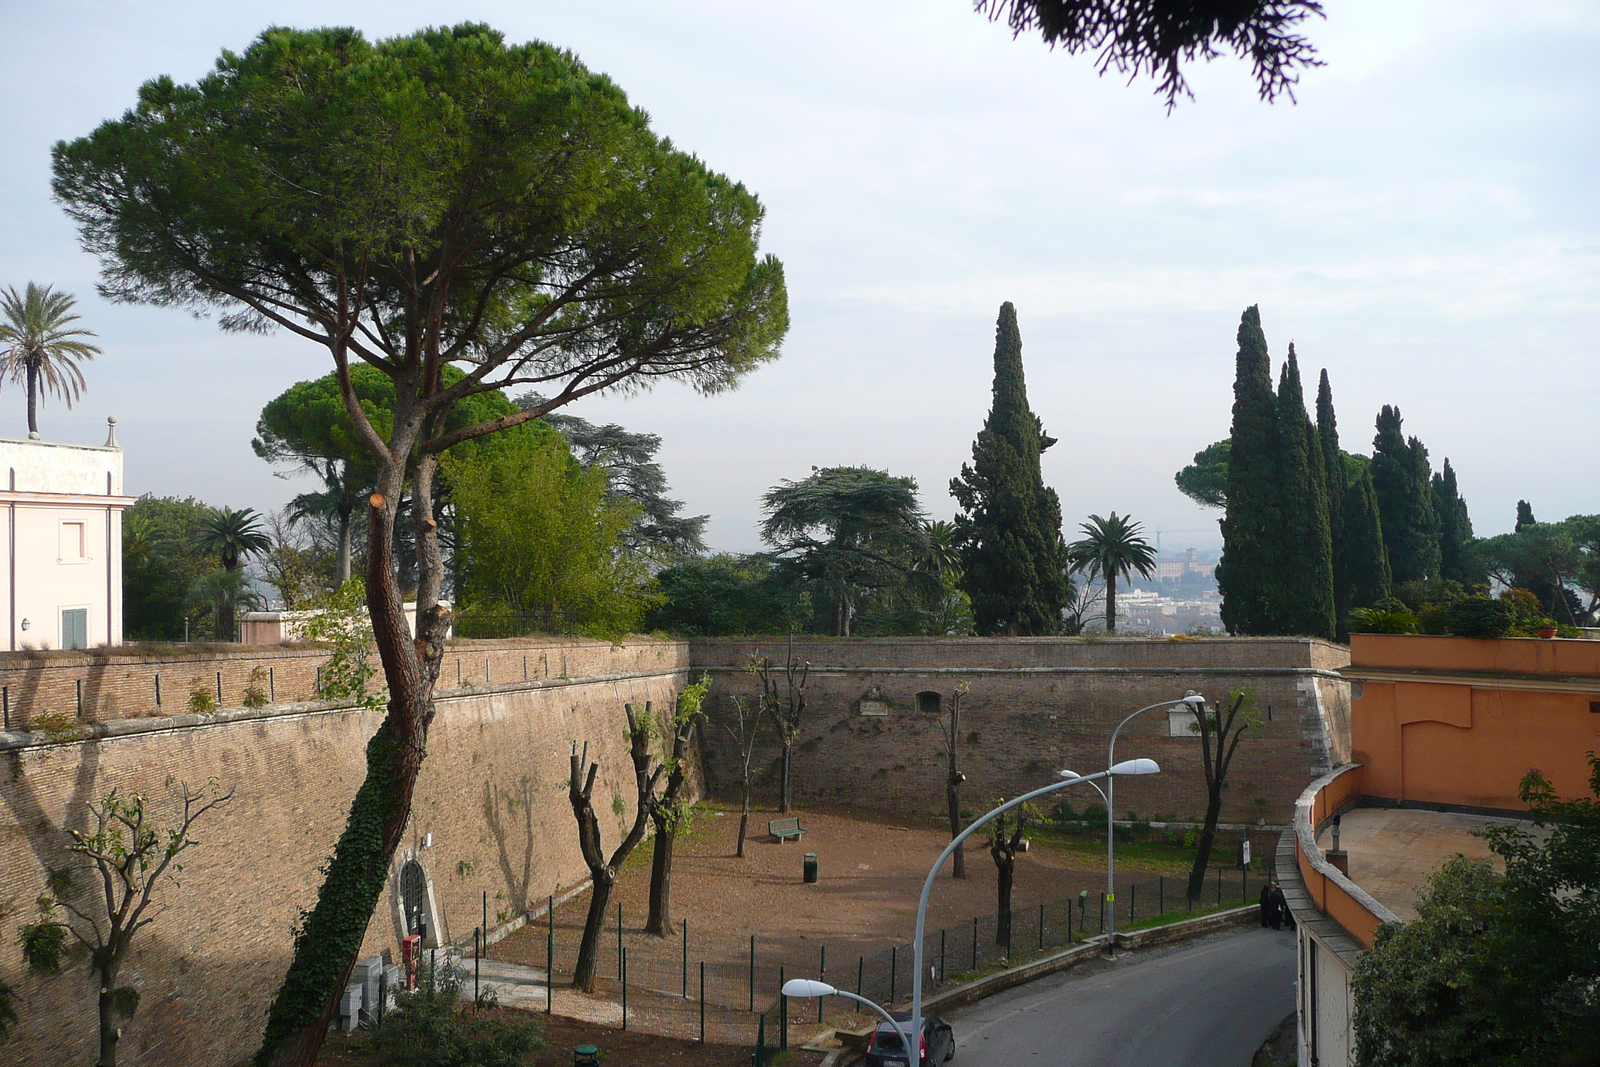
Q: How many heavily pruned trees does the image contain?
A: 8